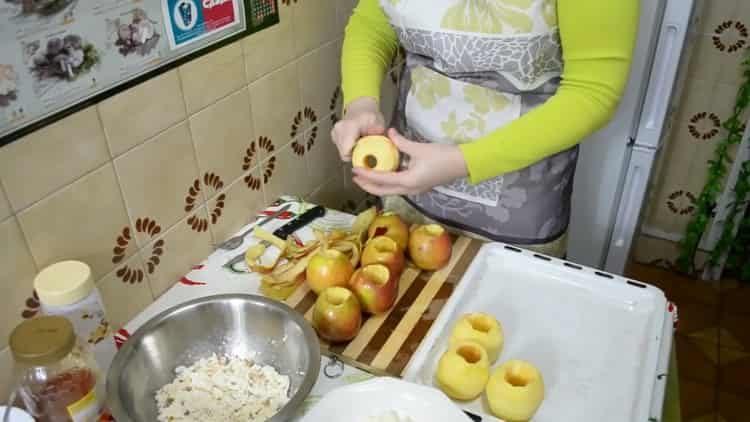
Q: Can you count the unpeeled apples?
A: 6